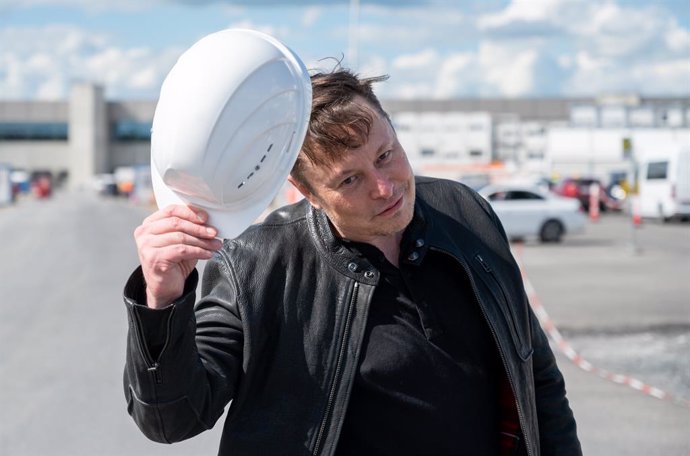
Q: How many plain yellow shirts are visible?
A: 0